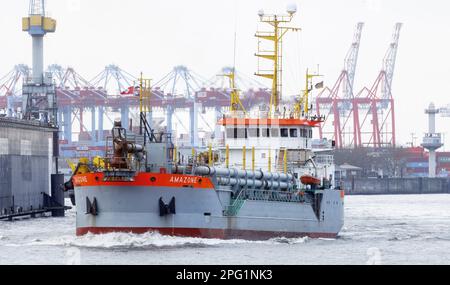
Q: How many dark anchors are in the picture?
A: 2